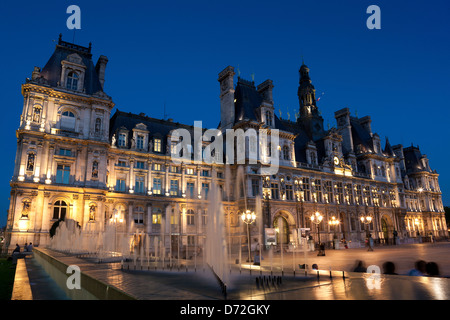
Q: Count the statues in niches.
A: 6